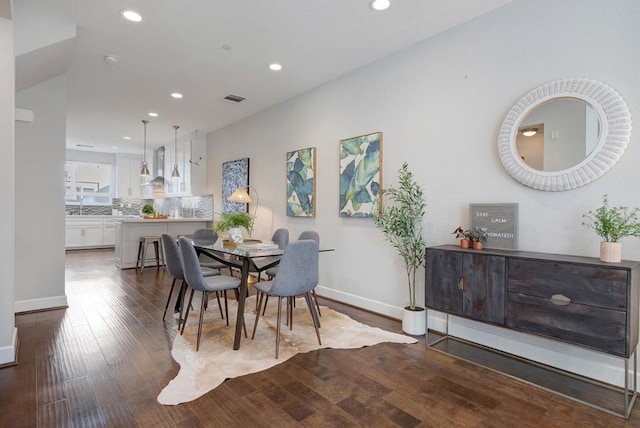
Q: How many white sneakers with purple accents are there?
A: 0